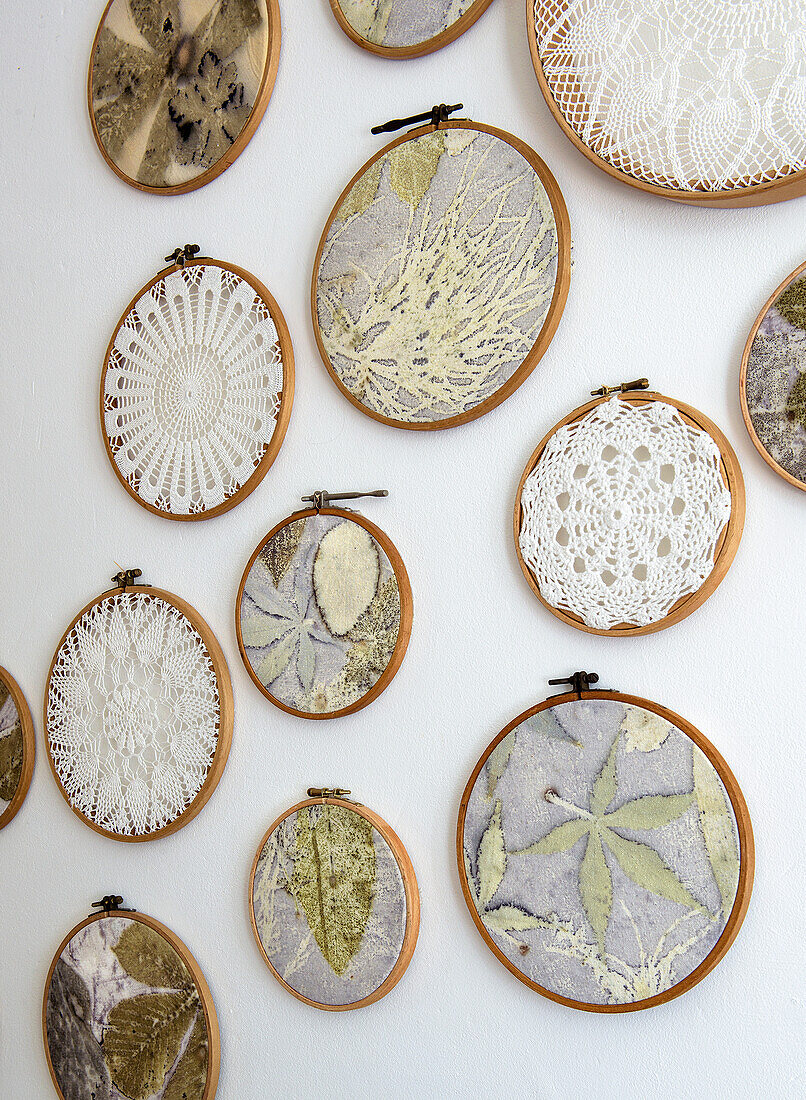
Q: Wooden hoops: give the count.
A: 13